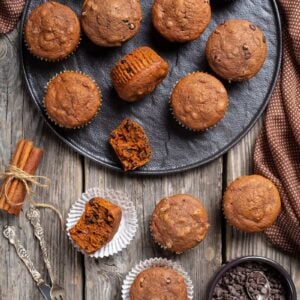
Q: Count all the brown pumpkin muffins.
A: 12